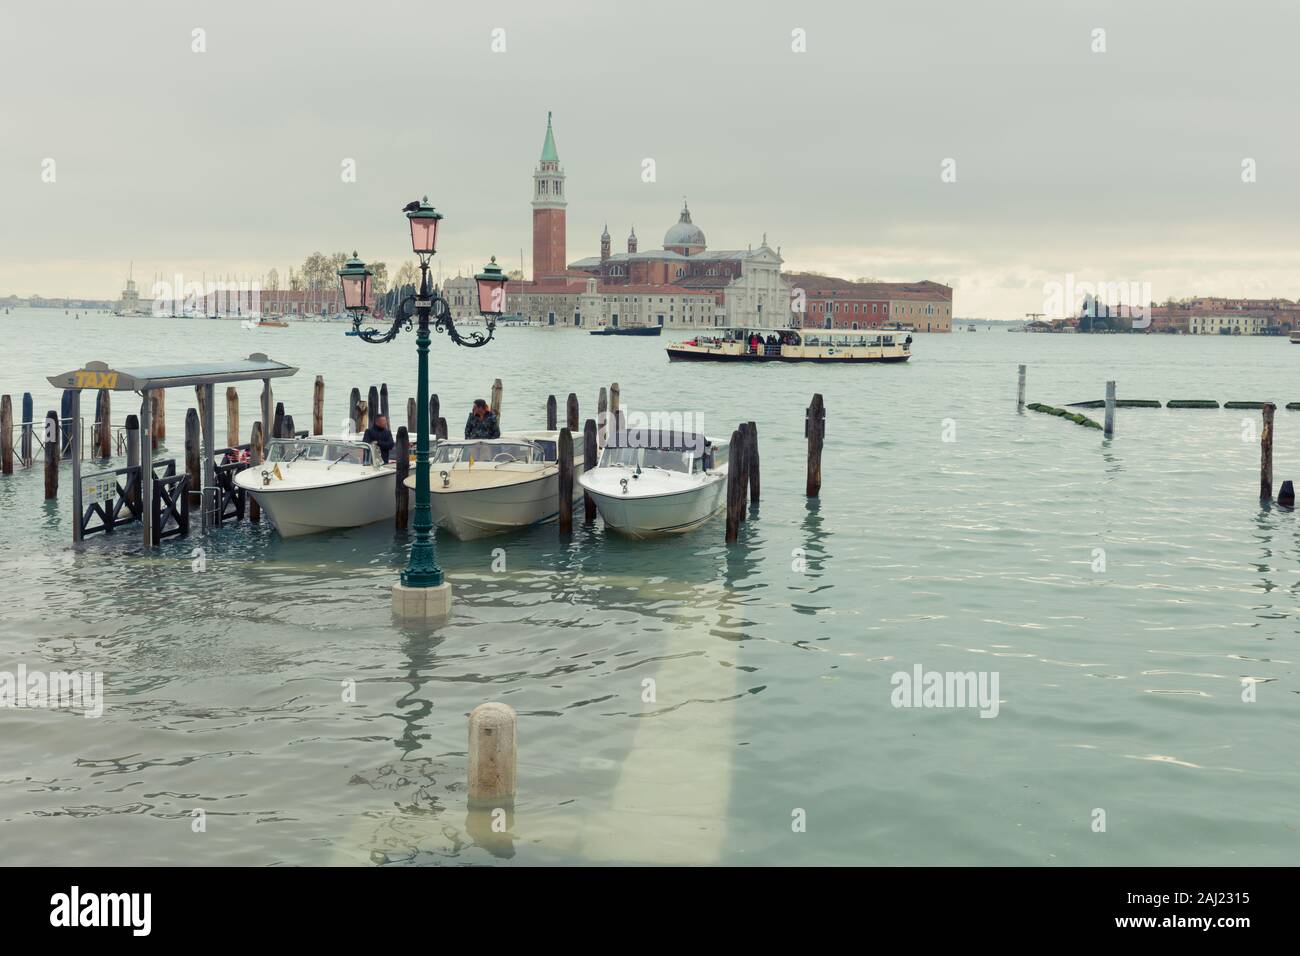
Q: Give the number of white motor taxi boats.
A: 3